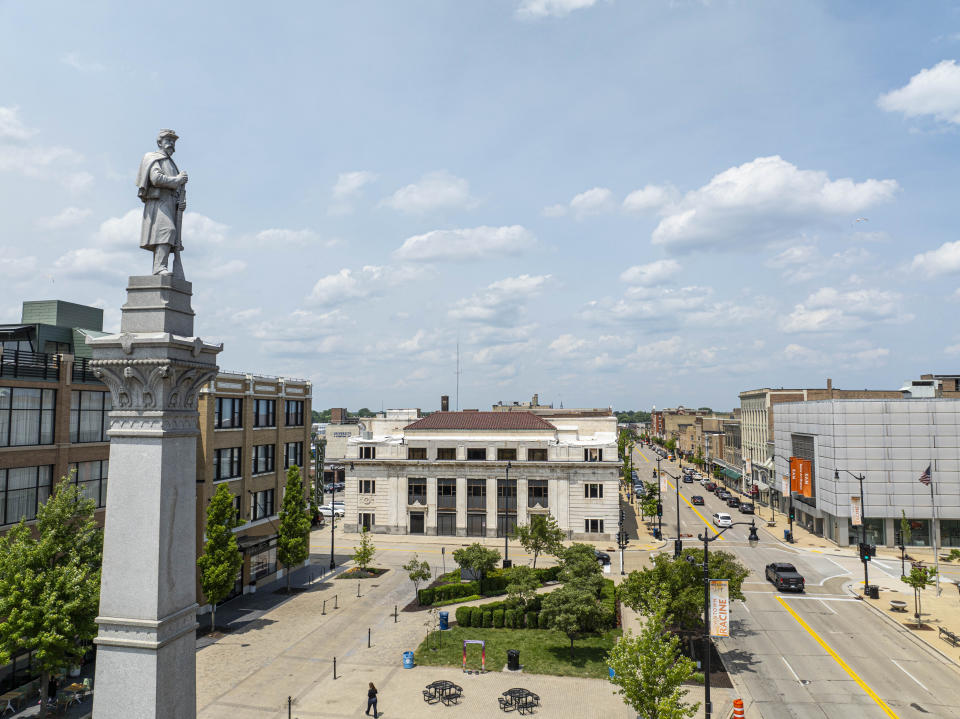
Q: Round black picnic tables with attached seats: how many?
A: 2